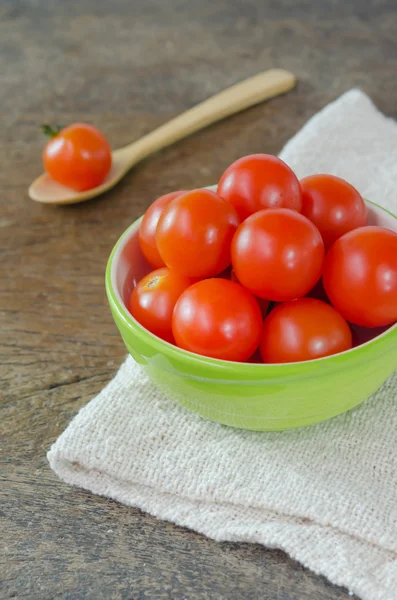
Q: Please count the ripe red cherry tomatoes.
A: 10